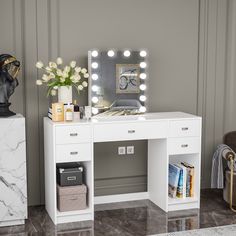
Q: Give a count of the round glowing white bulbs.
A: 14